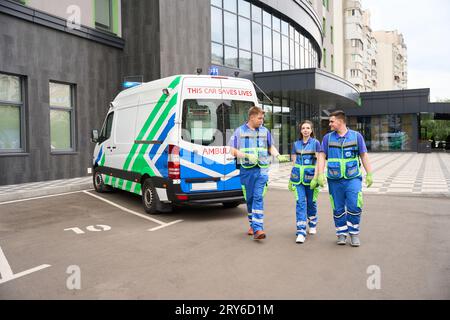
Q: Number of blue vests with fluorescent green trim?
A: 3